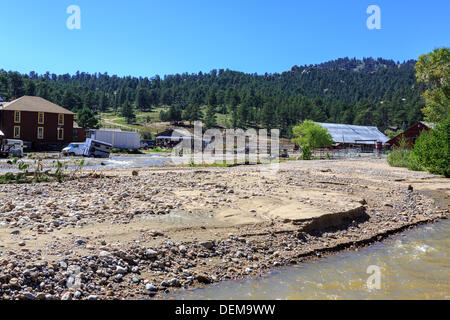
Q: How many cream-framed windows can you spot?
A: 6